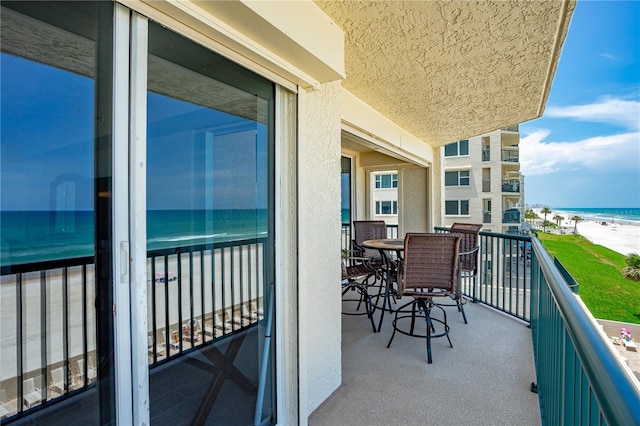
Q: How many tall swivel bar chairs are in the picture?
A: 4